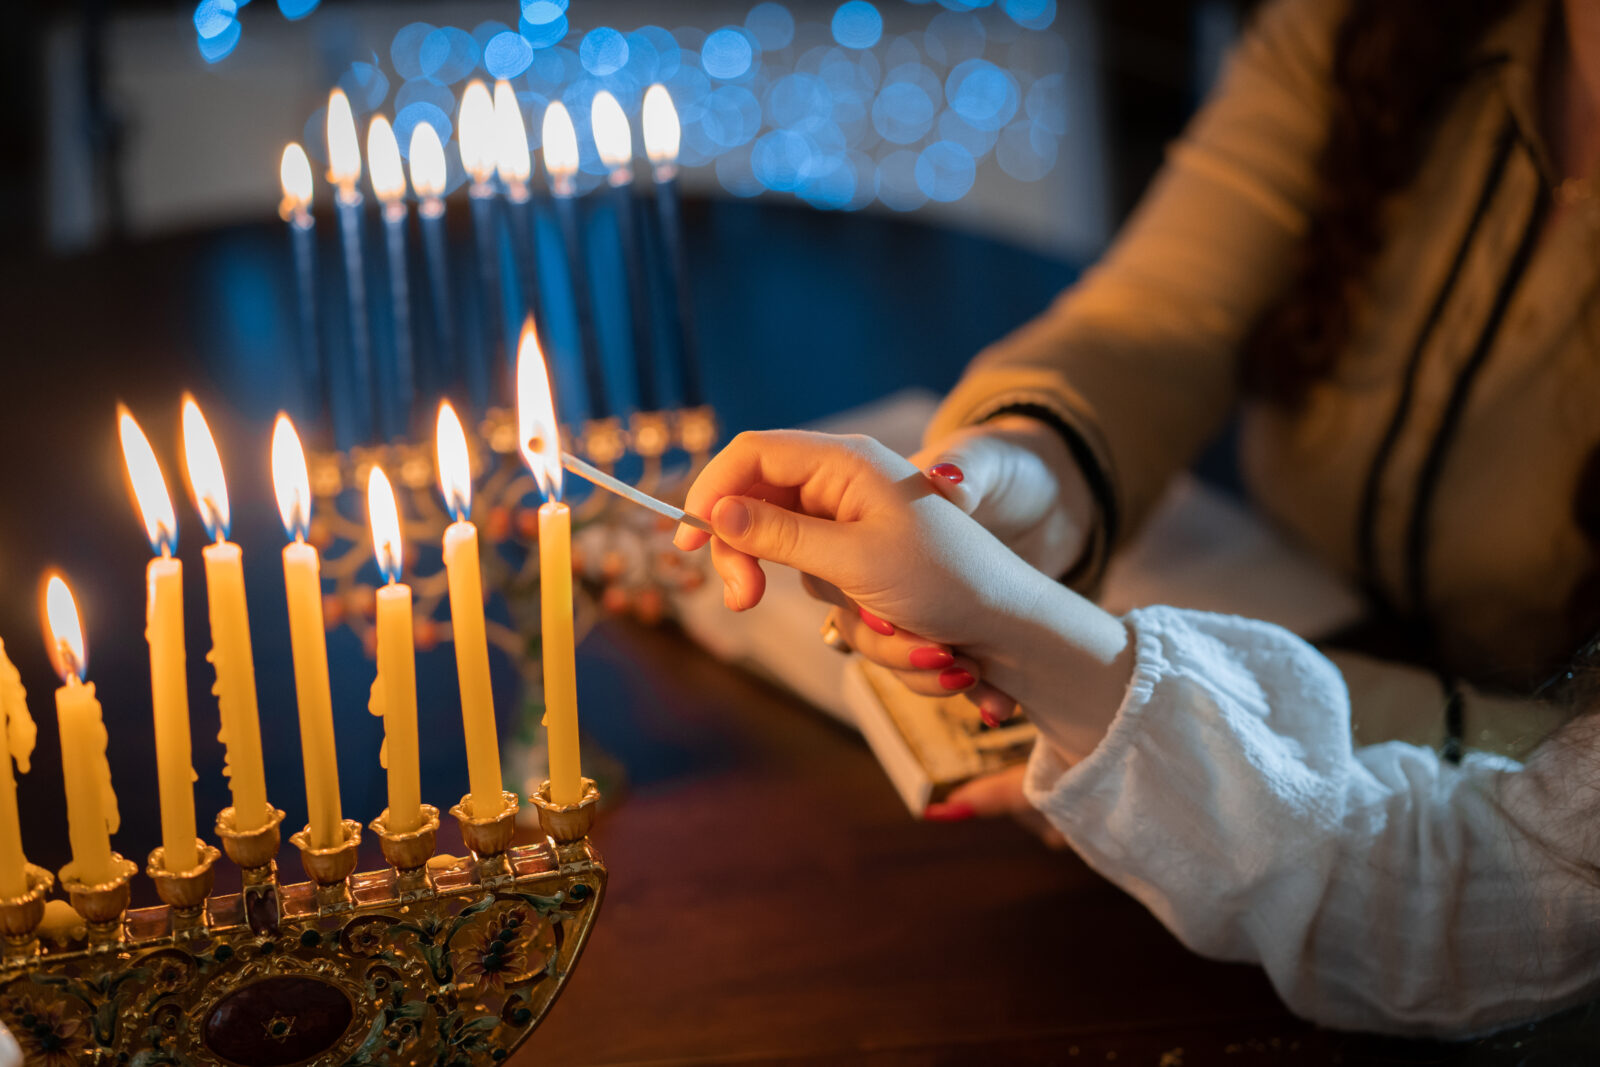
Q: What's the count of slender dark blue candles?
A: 9